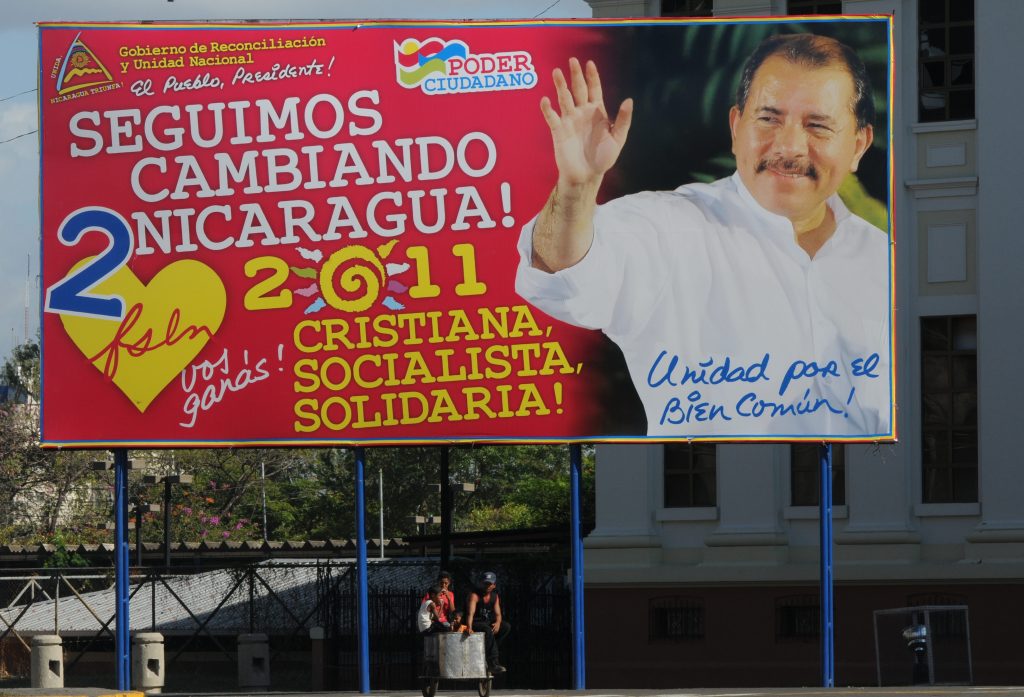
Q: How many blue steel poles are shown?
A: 4